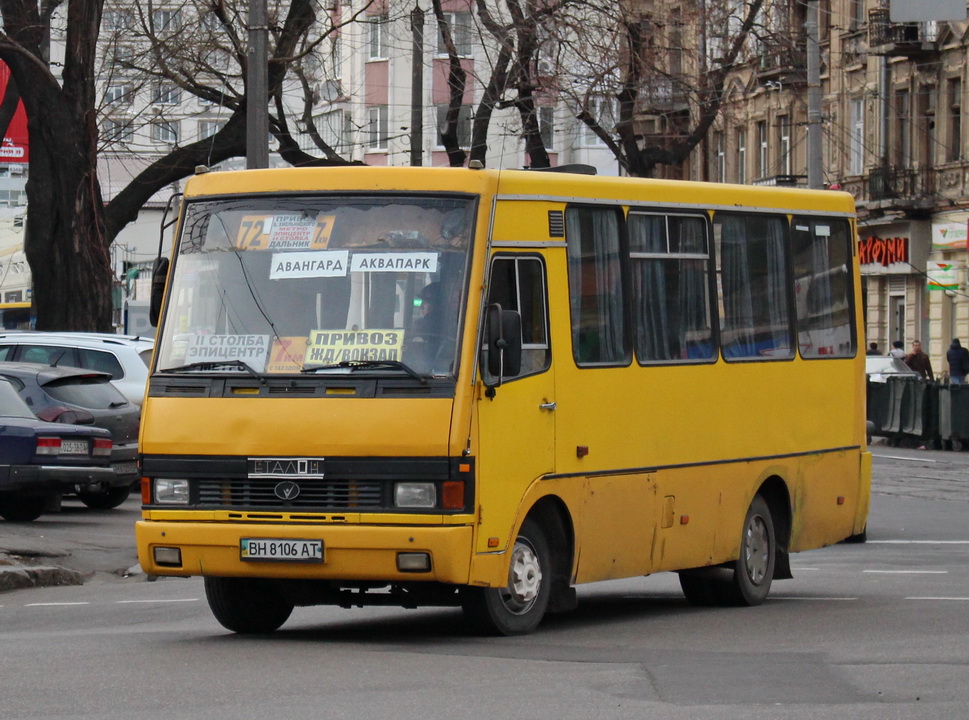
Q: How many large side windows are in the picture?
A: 4